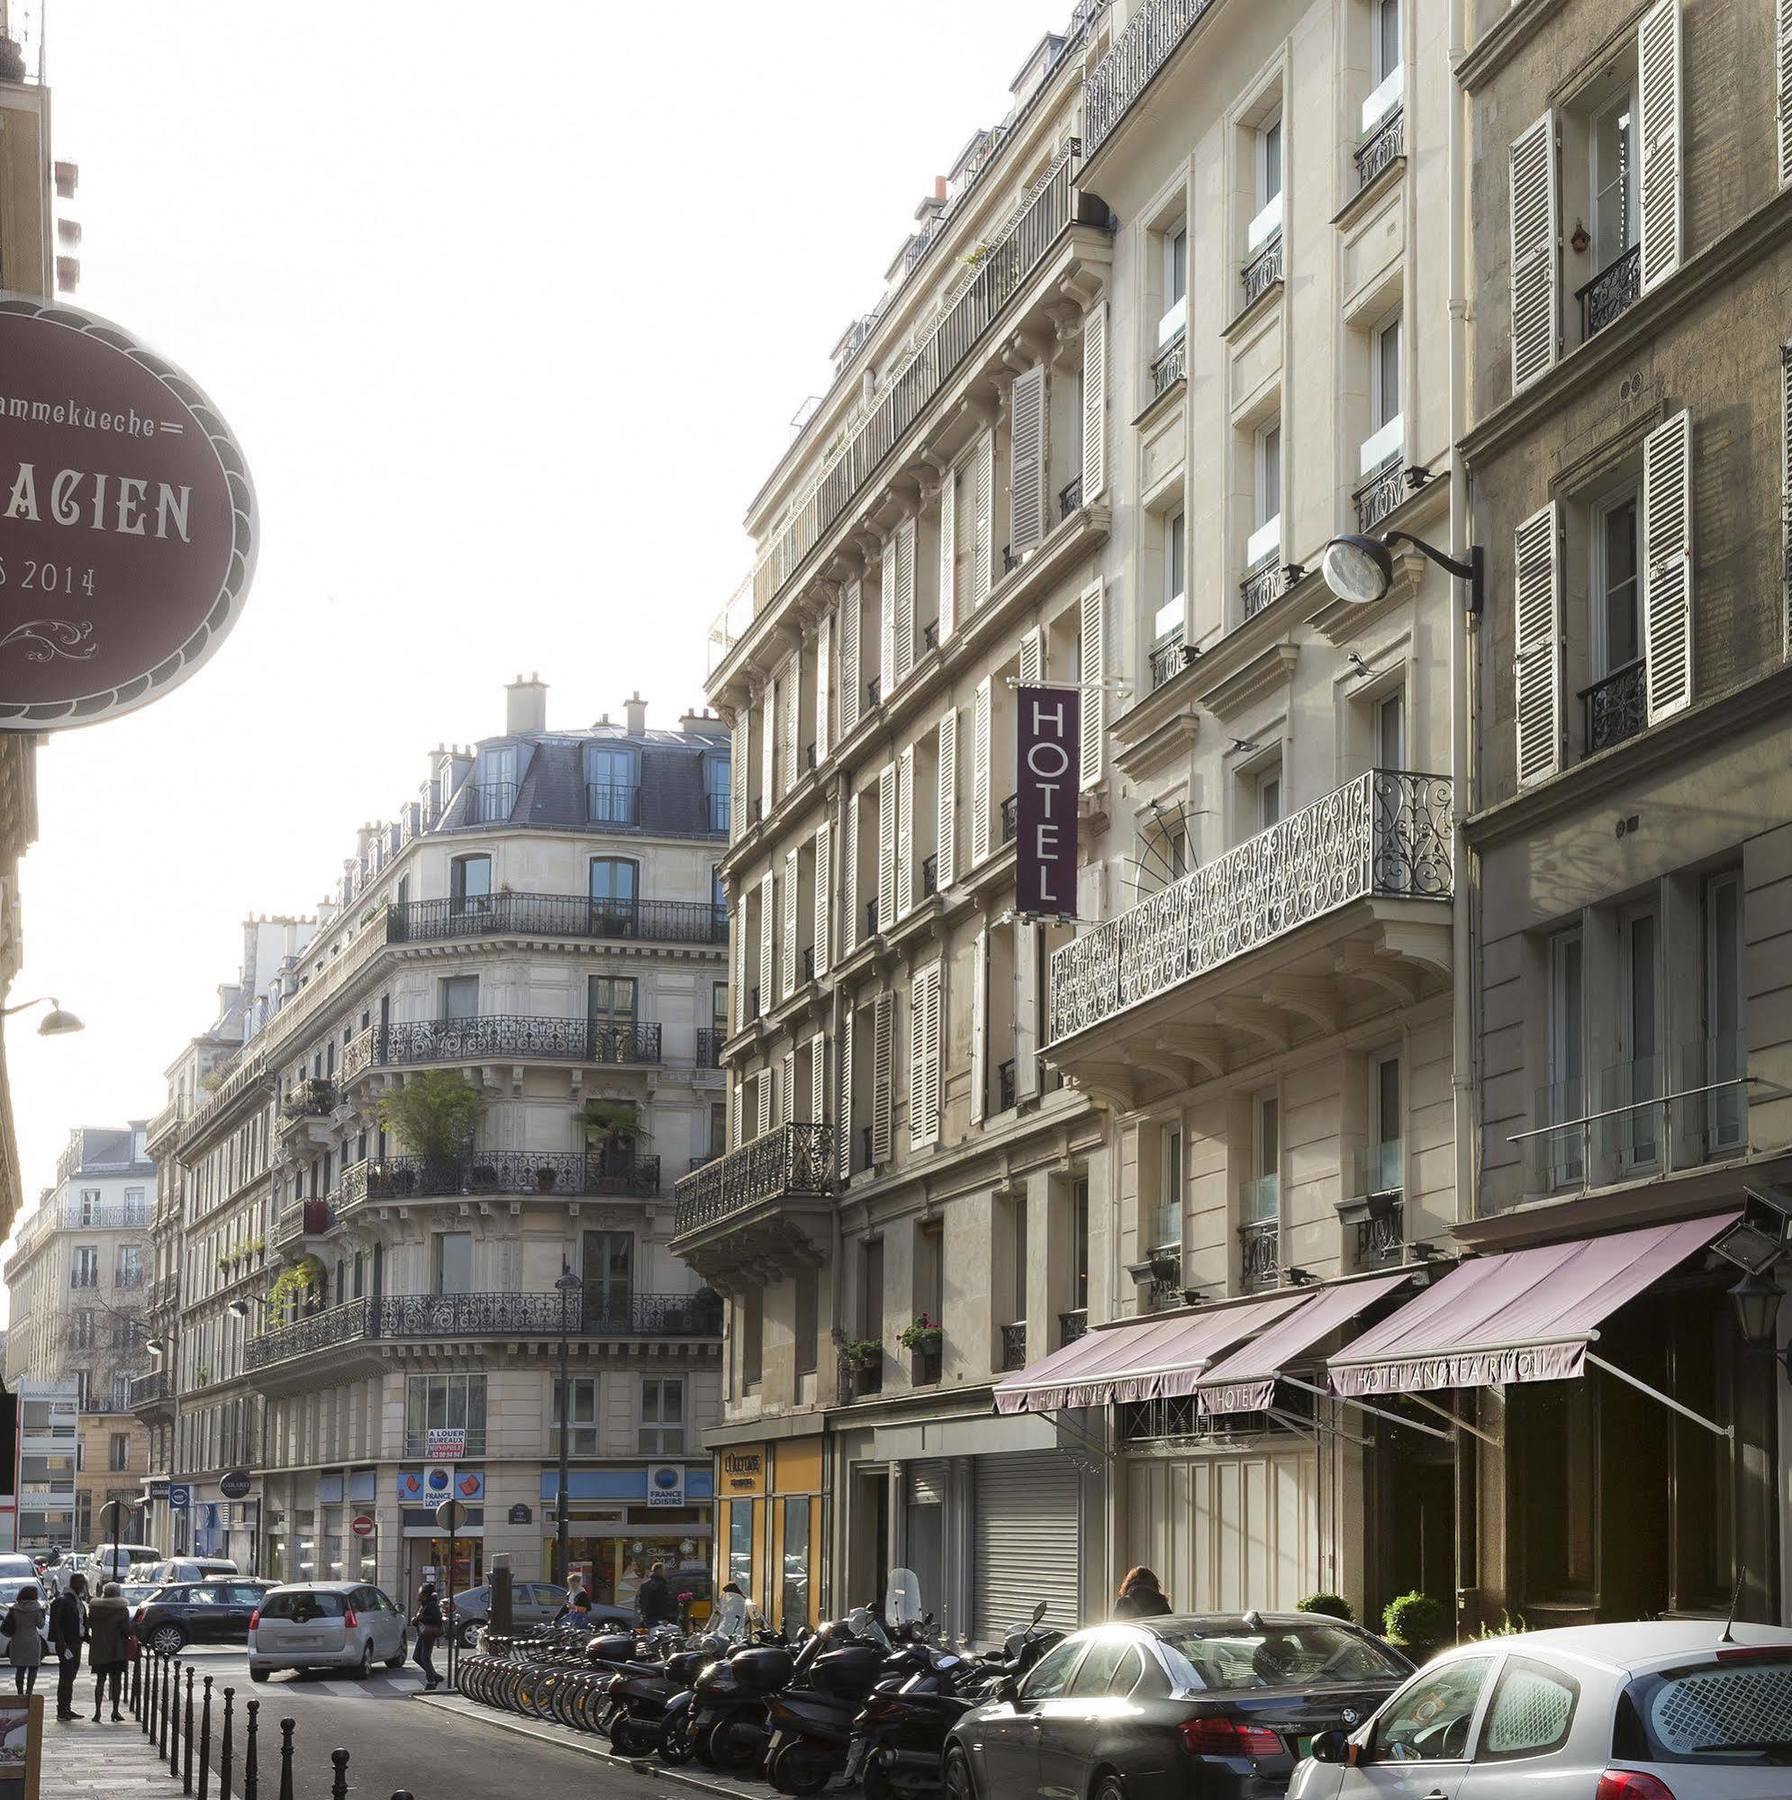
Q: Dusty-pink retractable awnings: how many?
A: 3